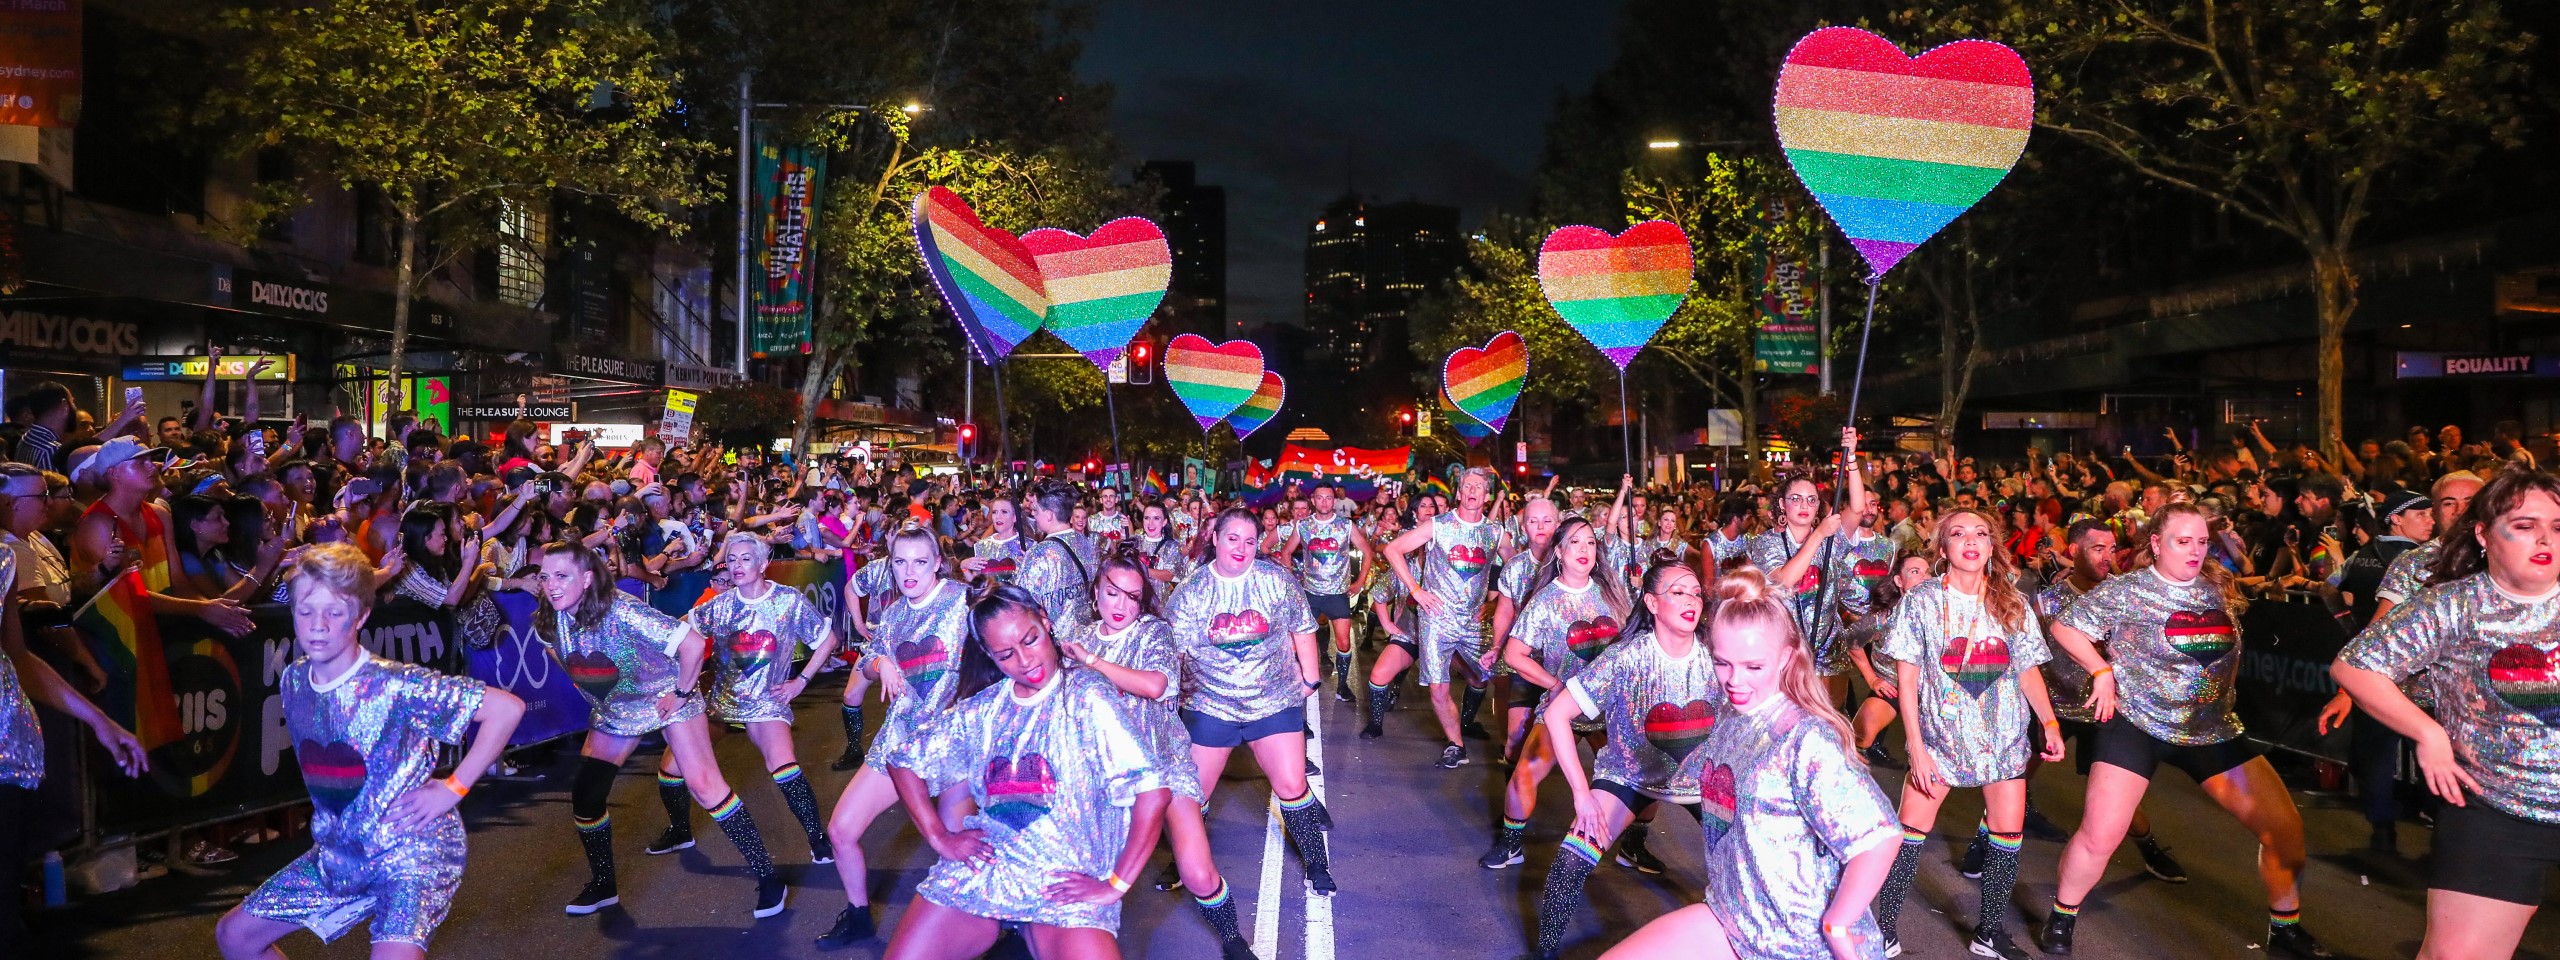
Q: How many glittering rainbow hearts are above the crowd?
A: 8